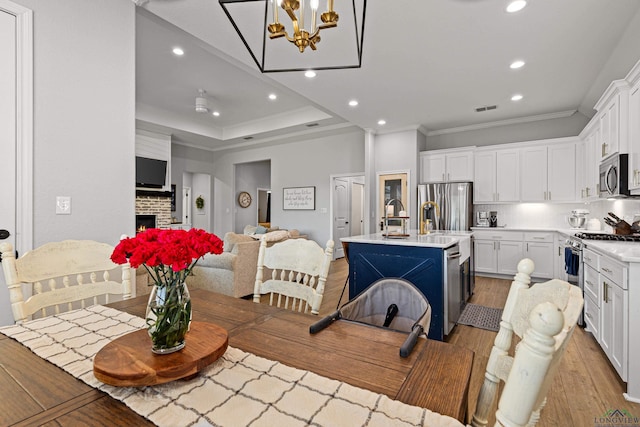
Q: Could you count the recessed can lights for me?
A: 9